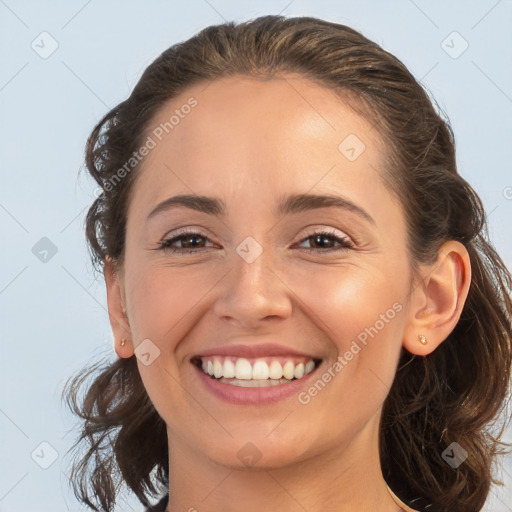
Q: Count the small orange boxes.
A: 0